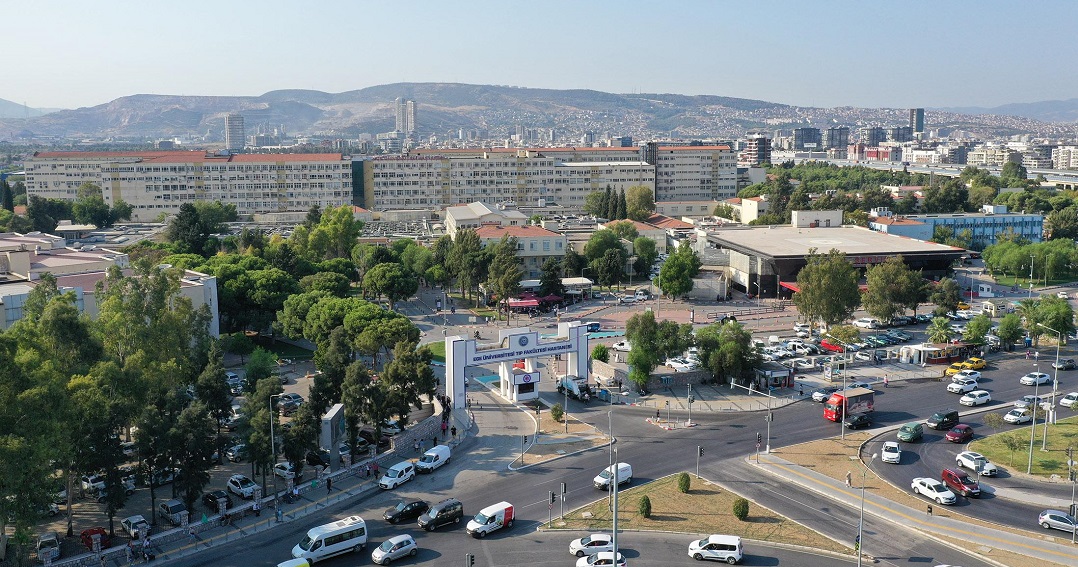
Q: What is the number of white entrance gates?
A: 1